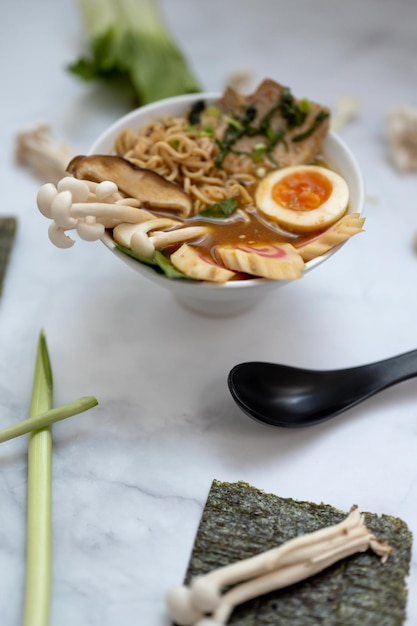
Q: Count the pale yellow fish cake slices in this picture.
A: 3